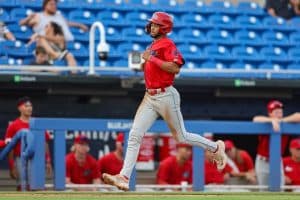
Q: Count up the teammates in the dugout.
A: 8